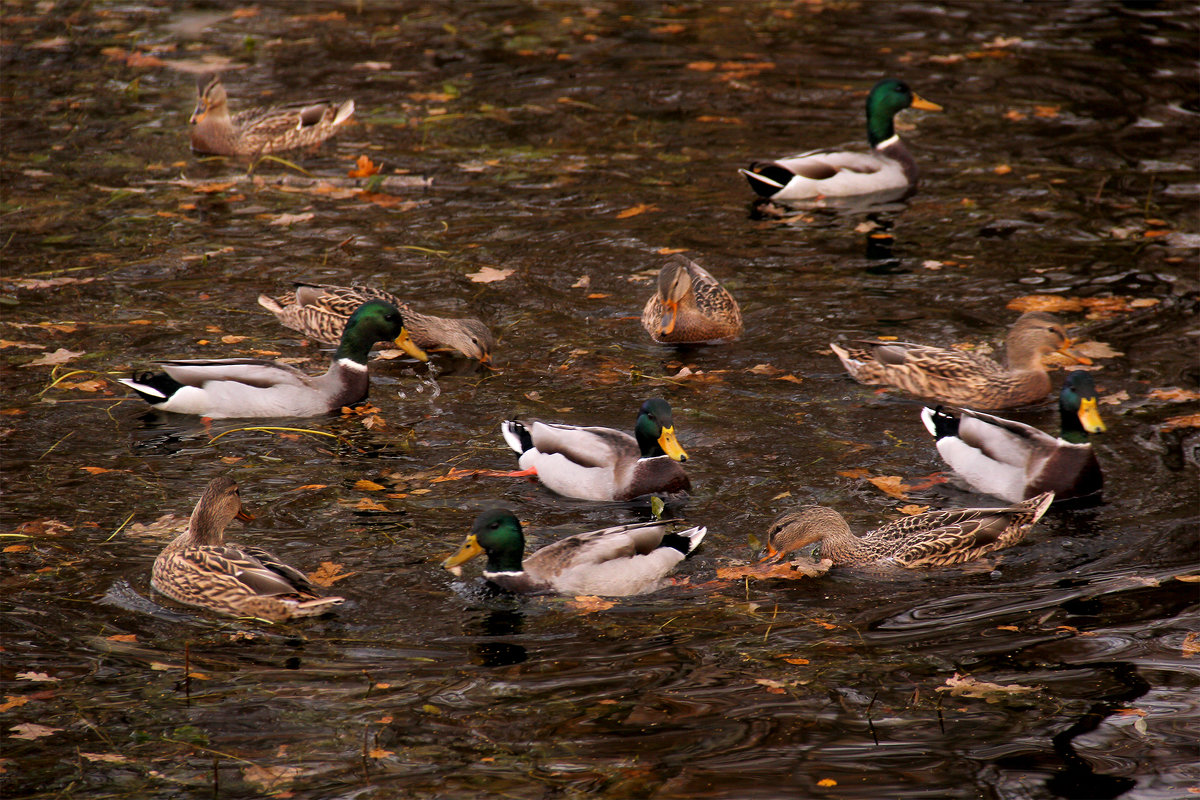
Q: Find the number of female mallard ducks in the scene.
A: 6